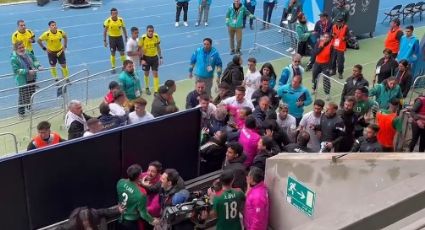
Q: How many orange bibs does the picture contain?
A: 5